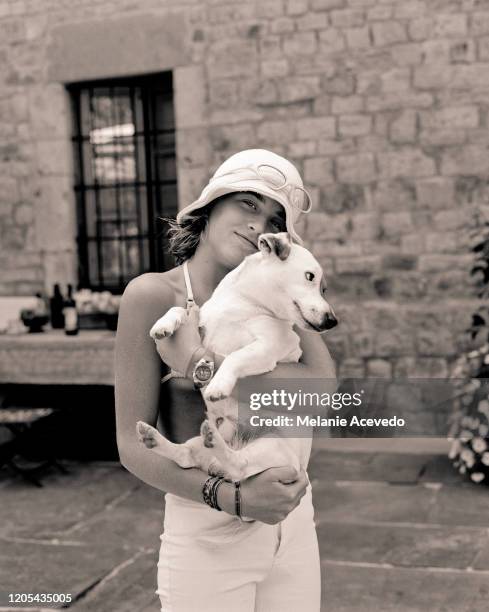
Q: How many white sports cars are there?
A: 0